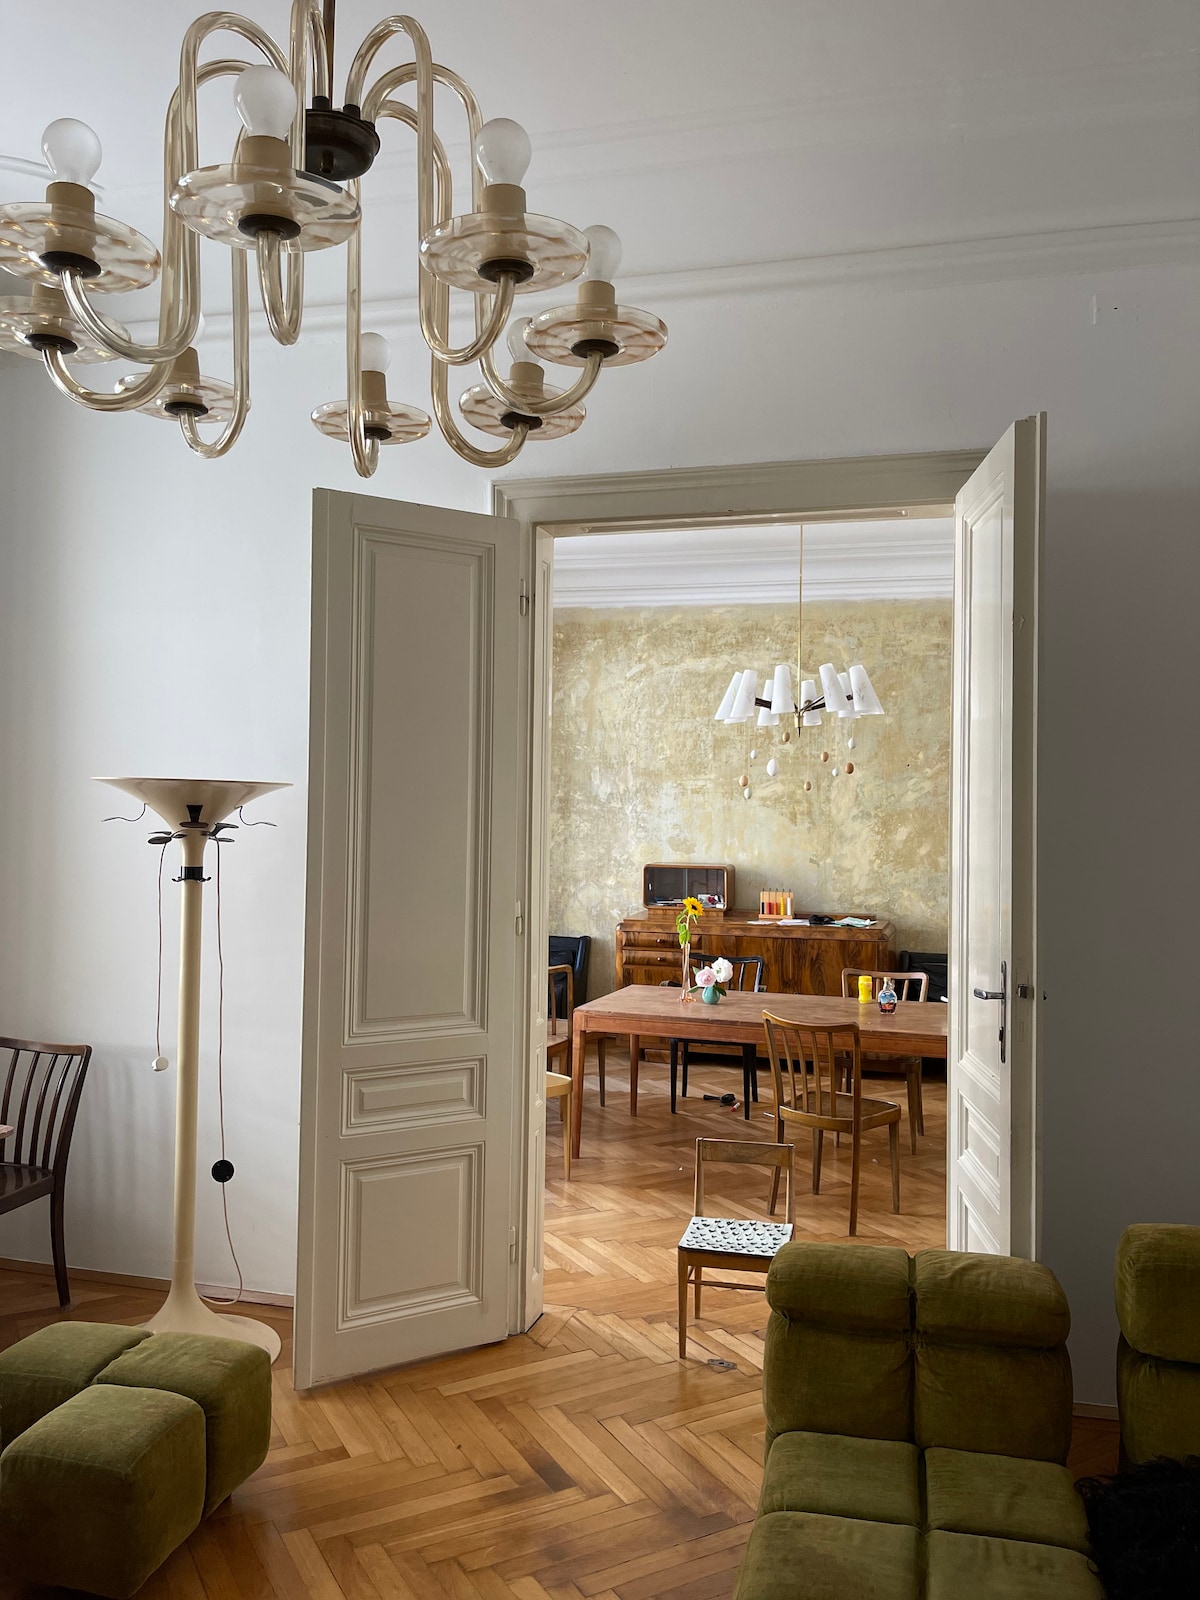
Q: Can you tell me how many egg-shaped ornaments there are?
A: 10